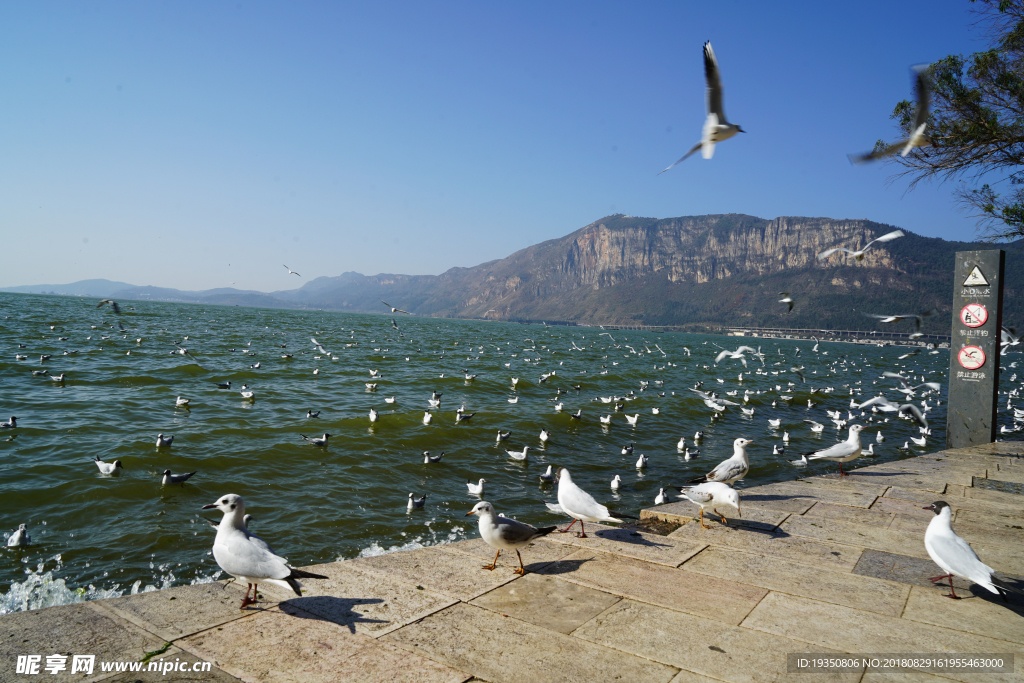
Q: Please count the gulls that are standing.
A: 7